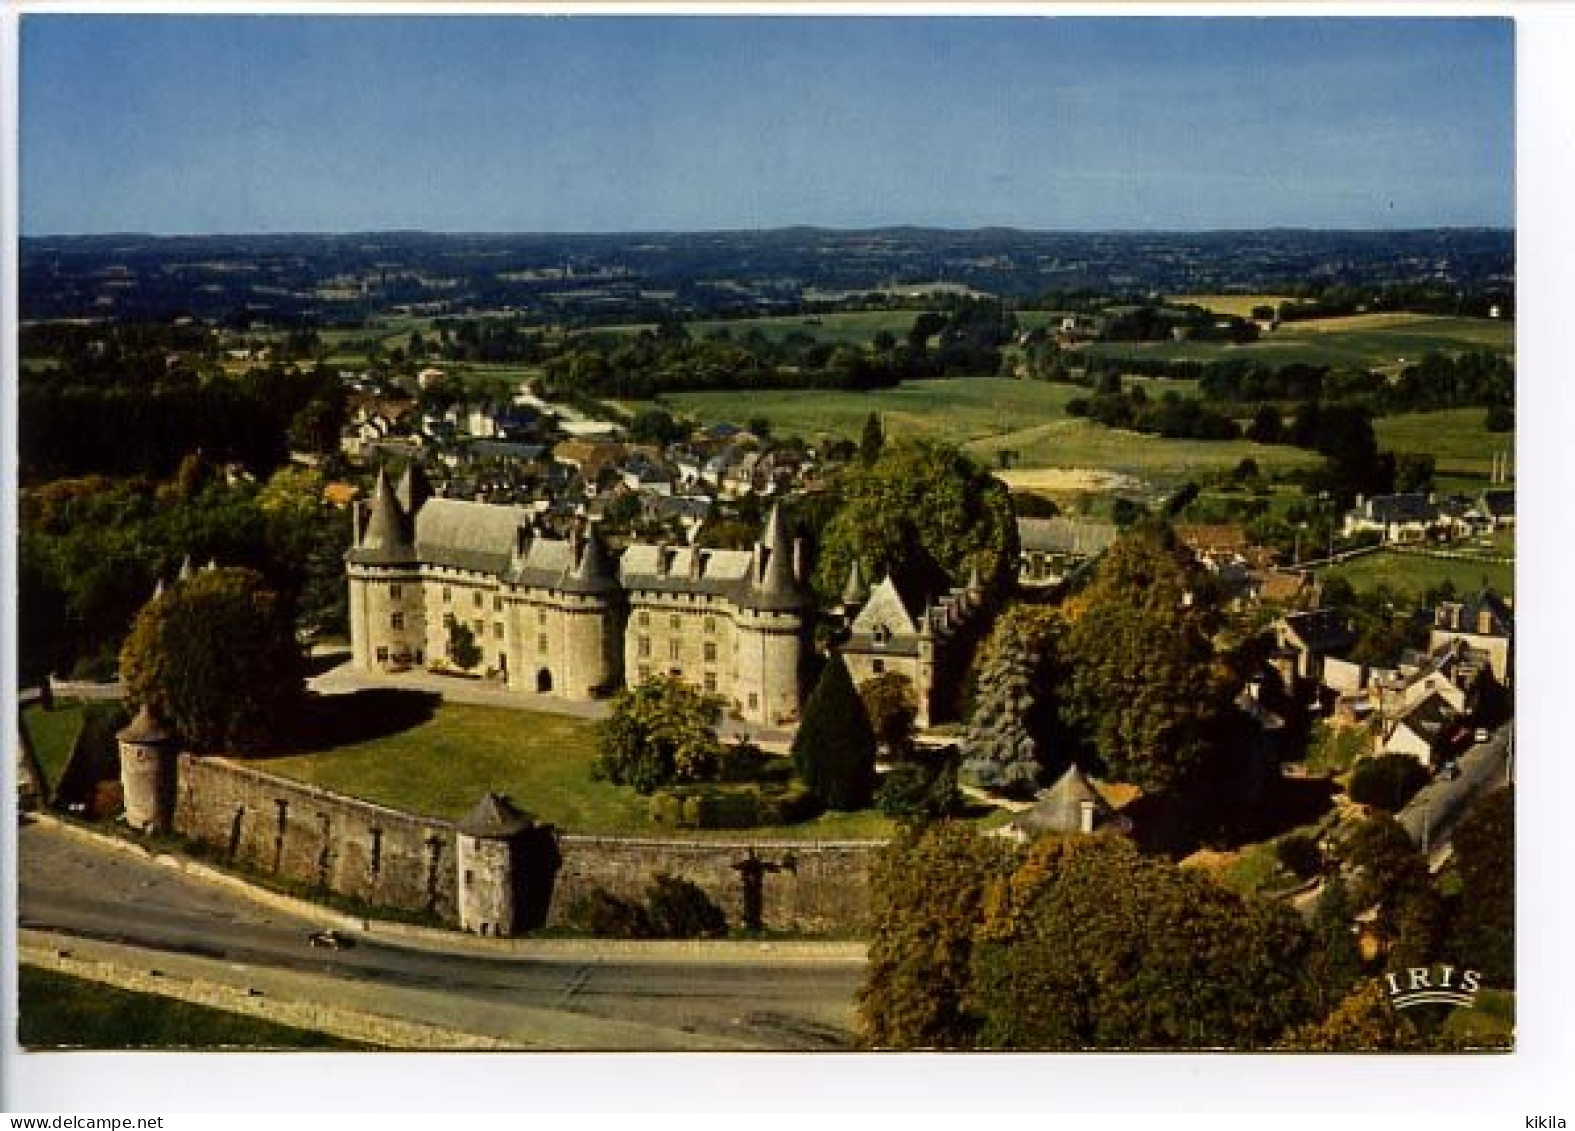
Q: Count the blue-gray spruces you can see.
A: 1